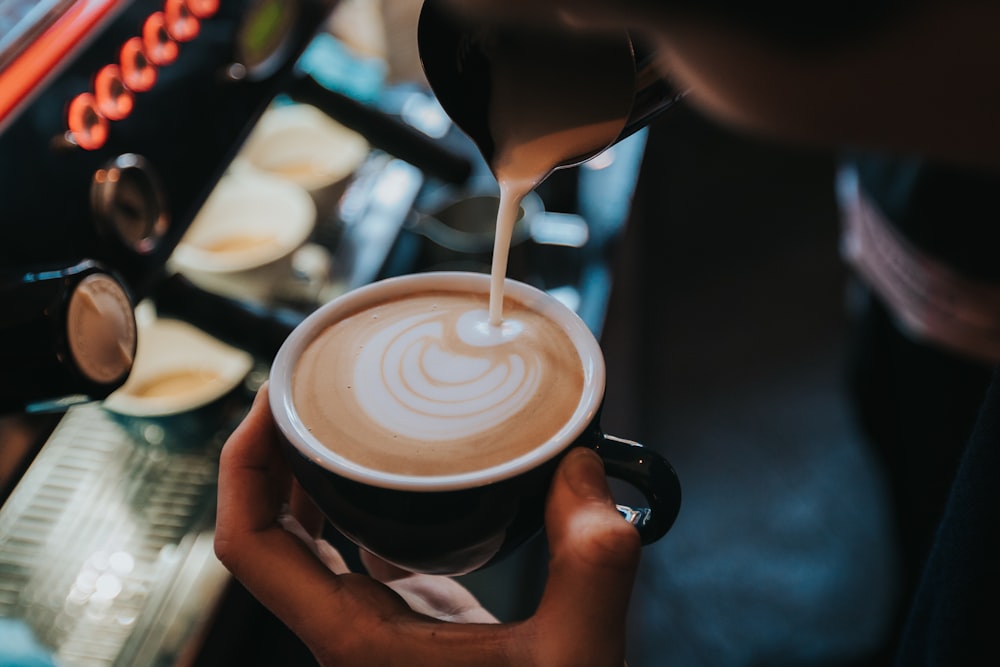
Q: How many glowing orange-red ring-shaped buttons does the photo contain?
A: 6